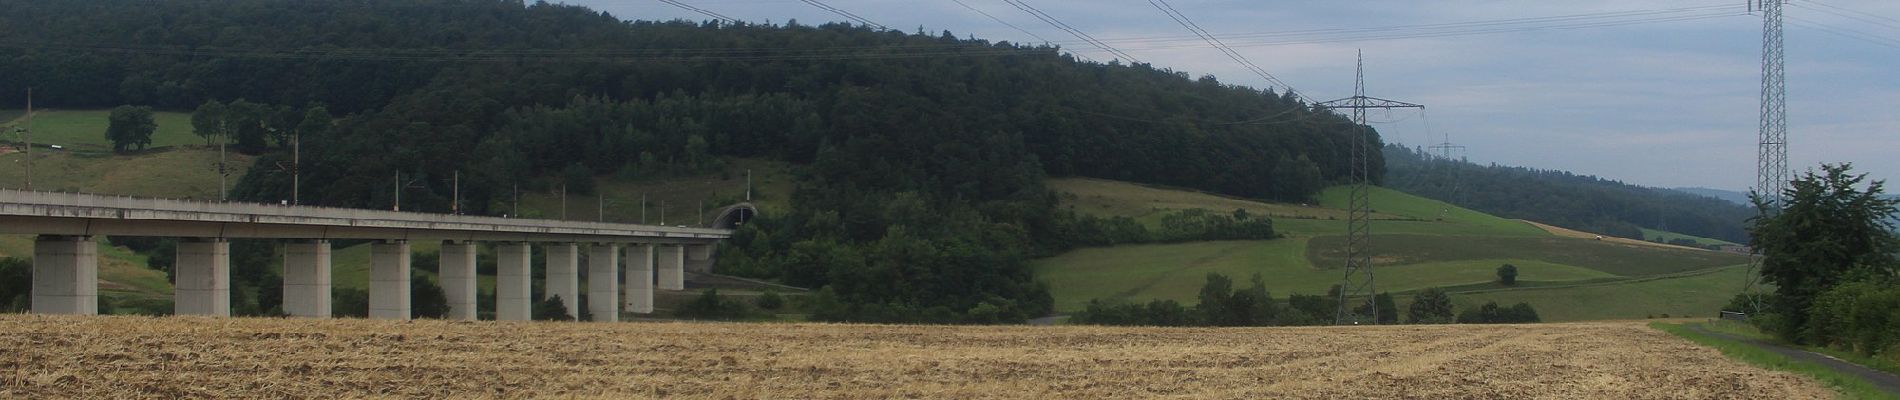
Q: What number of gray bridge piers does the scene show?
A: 10